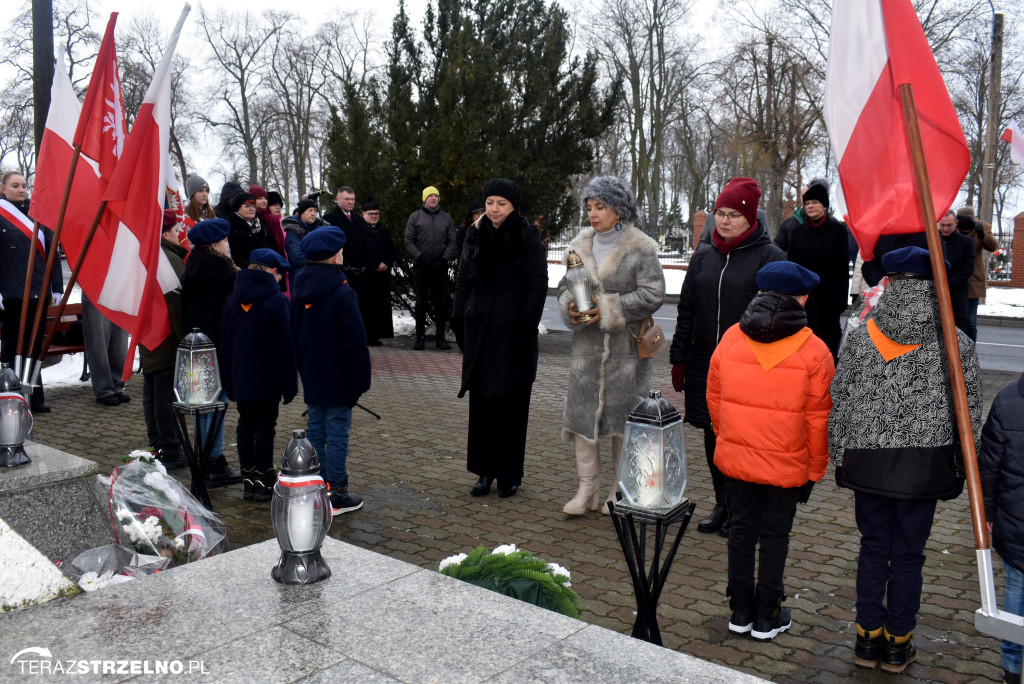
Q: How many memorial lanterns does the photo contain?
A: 5